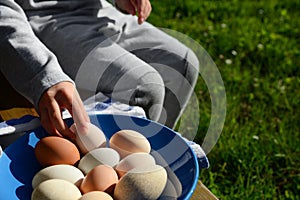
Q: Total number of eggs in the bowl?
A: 10